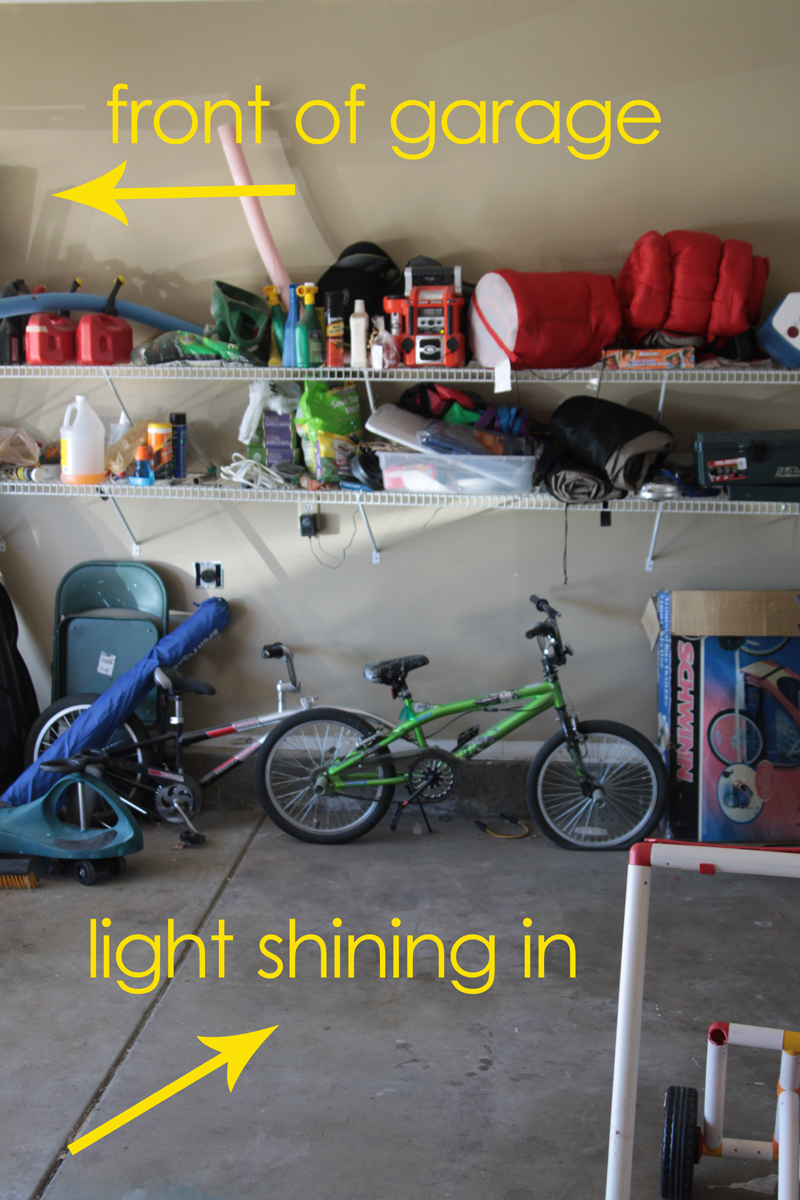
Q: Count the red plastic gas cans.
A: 2